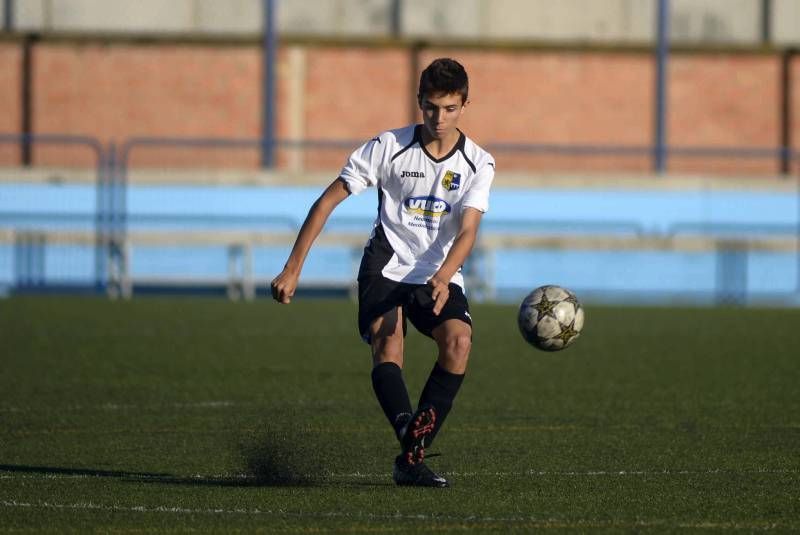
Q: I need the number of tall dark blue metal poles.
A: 2